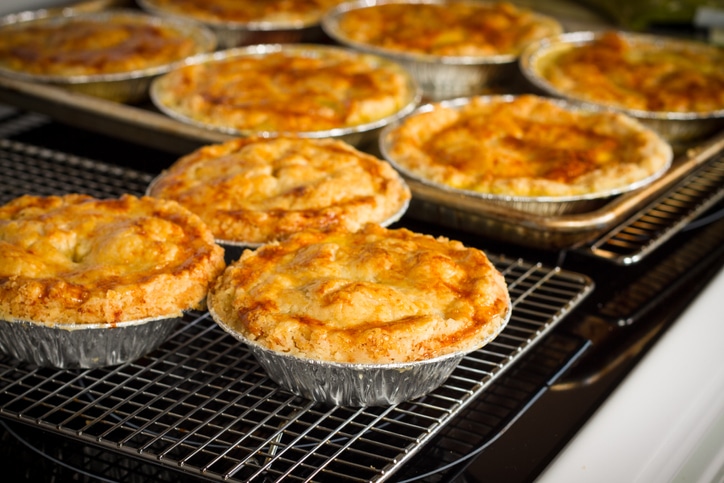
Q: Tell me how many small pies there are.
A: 9